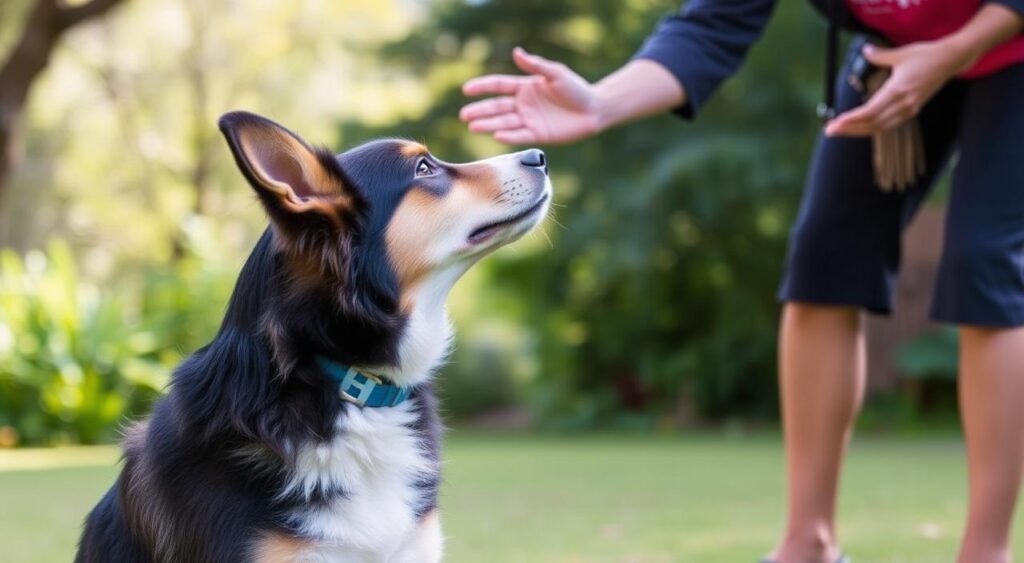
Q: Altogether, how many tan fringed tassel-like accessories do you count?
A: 1